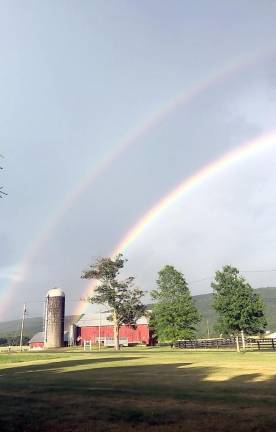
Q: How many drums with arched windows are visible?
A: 0